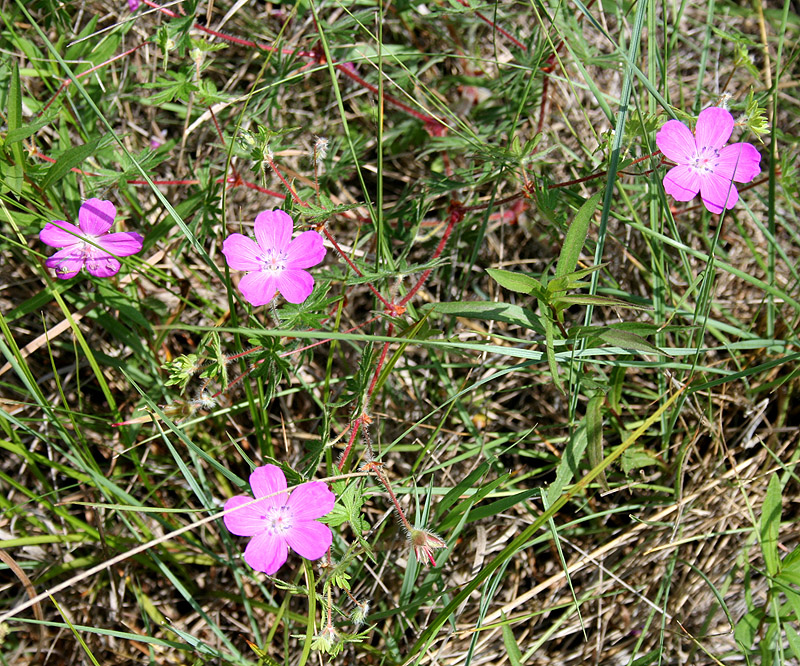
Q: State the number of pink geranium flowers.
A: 4